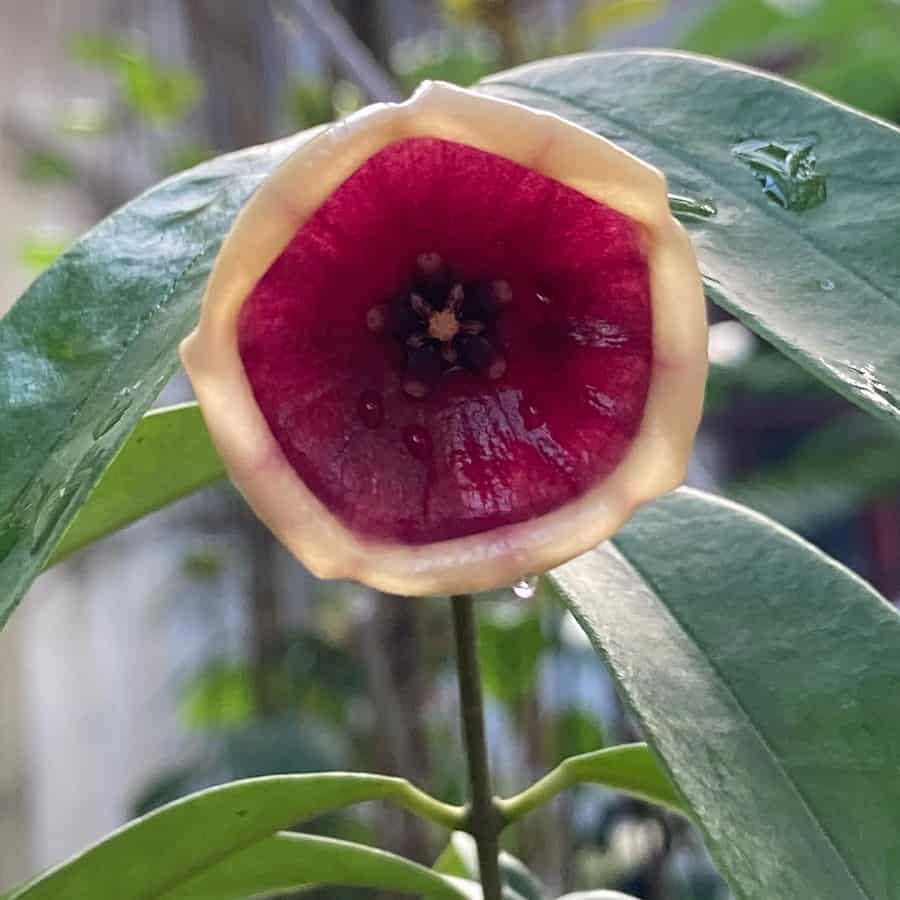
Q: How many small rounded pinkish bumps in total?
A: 5